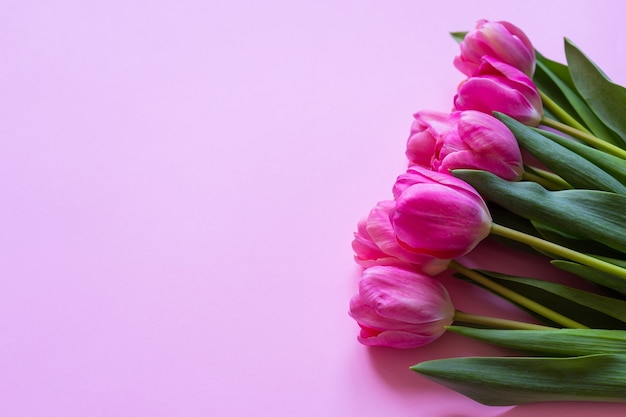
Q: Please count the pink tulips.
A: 7